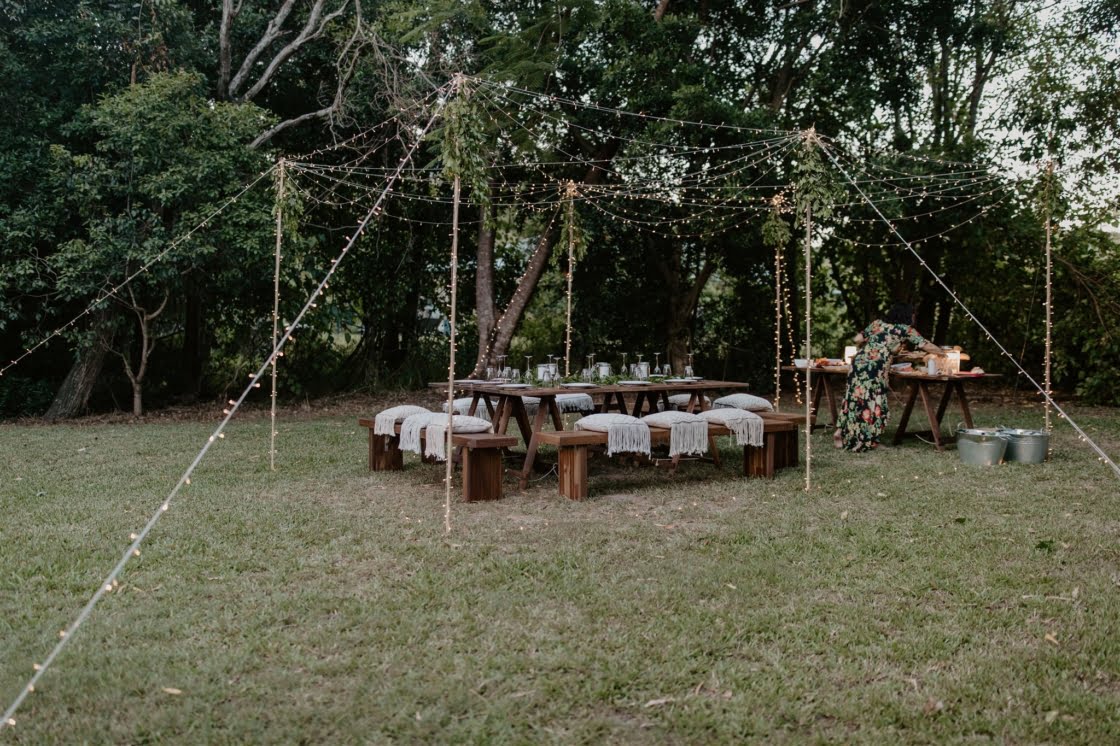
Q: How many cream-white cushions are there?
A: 11